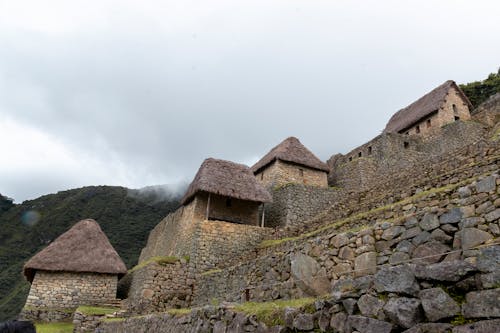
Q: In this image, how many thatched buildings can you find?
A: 4